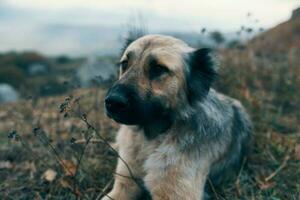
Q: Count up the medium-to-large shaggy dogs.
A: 1